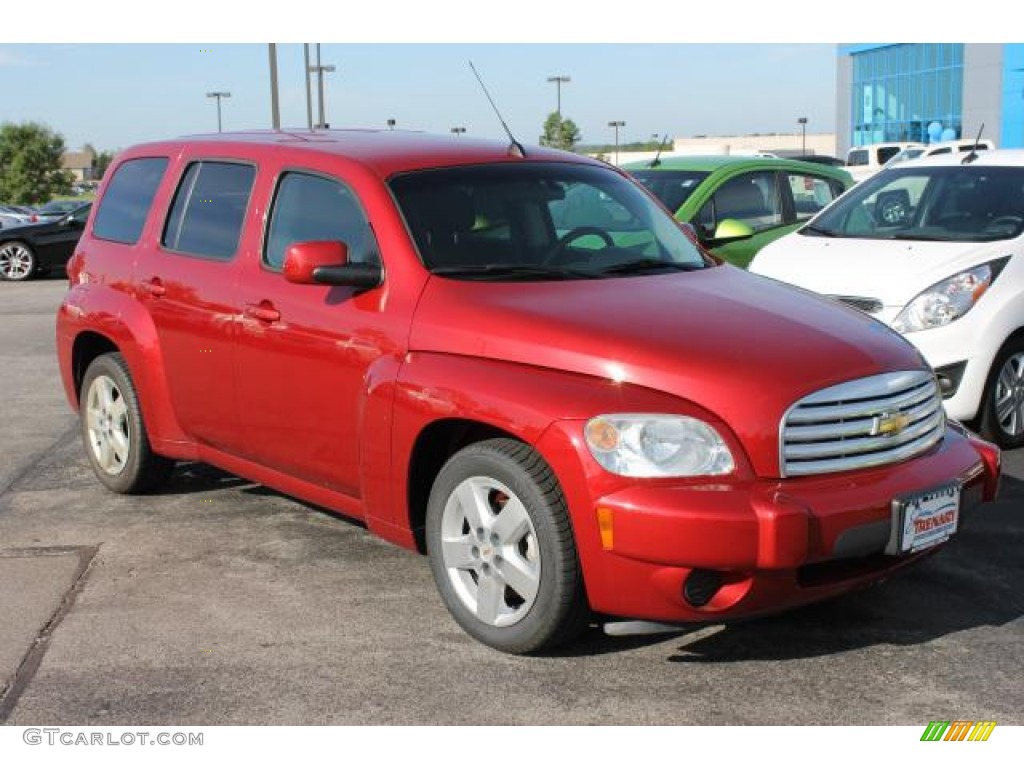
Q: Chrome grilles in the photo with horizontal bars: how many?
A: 1